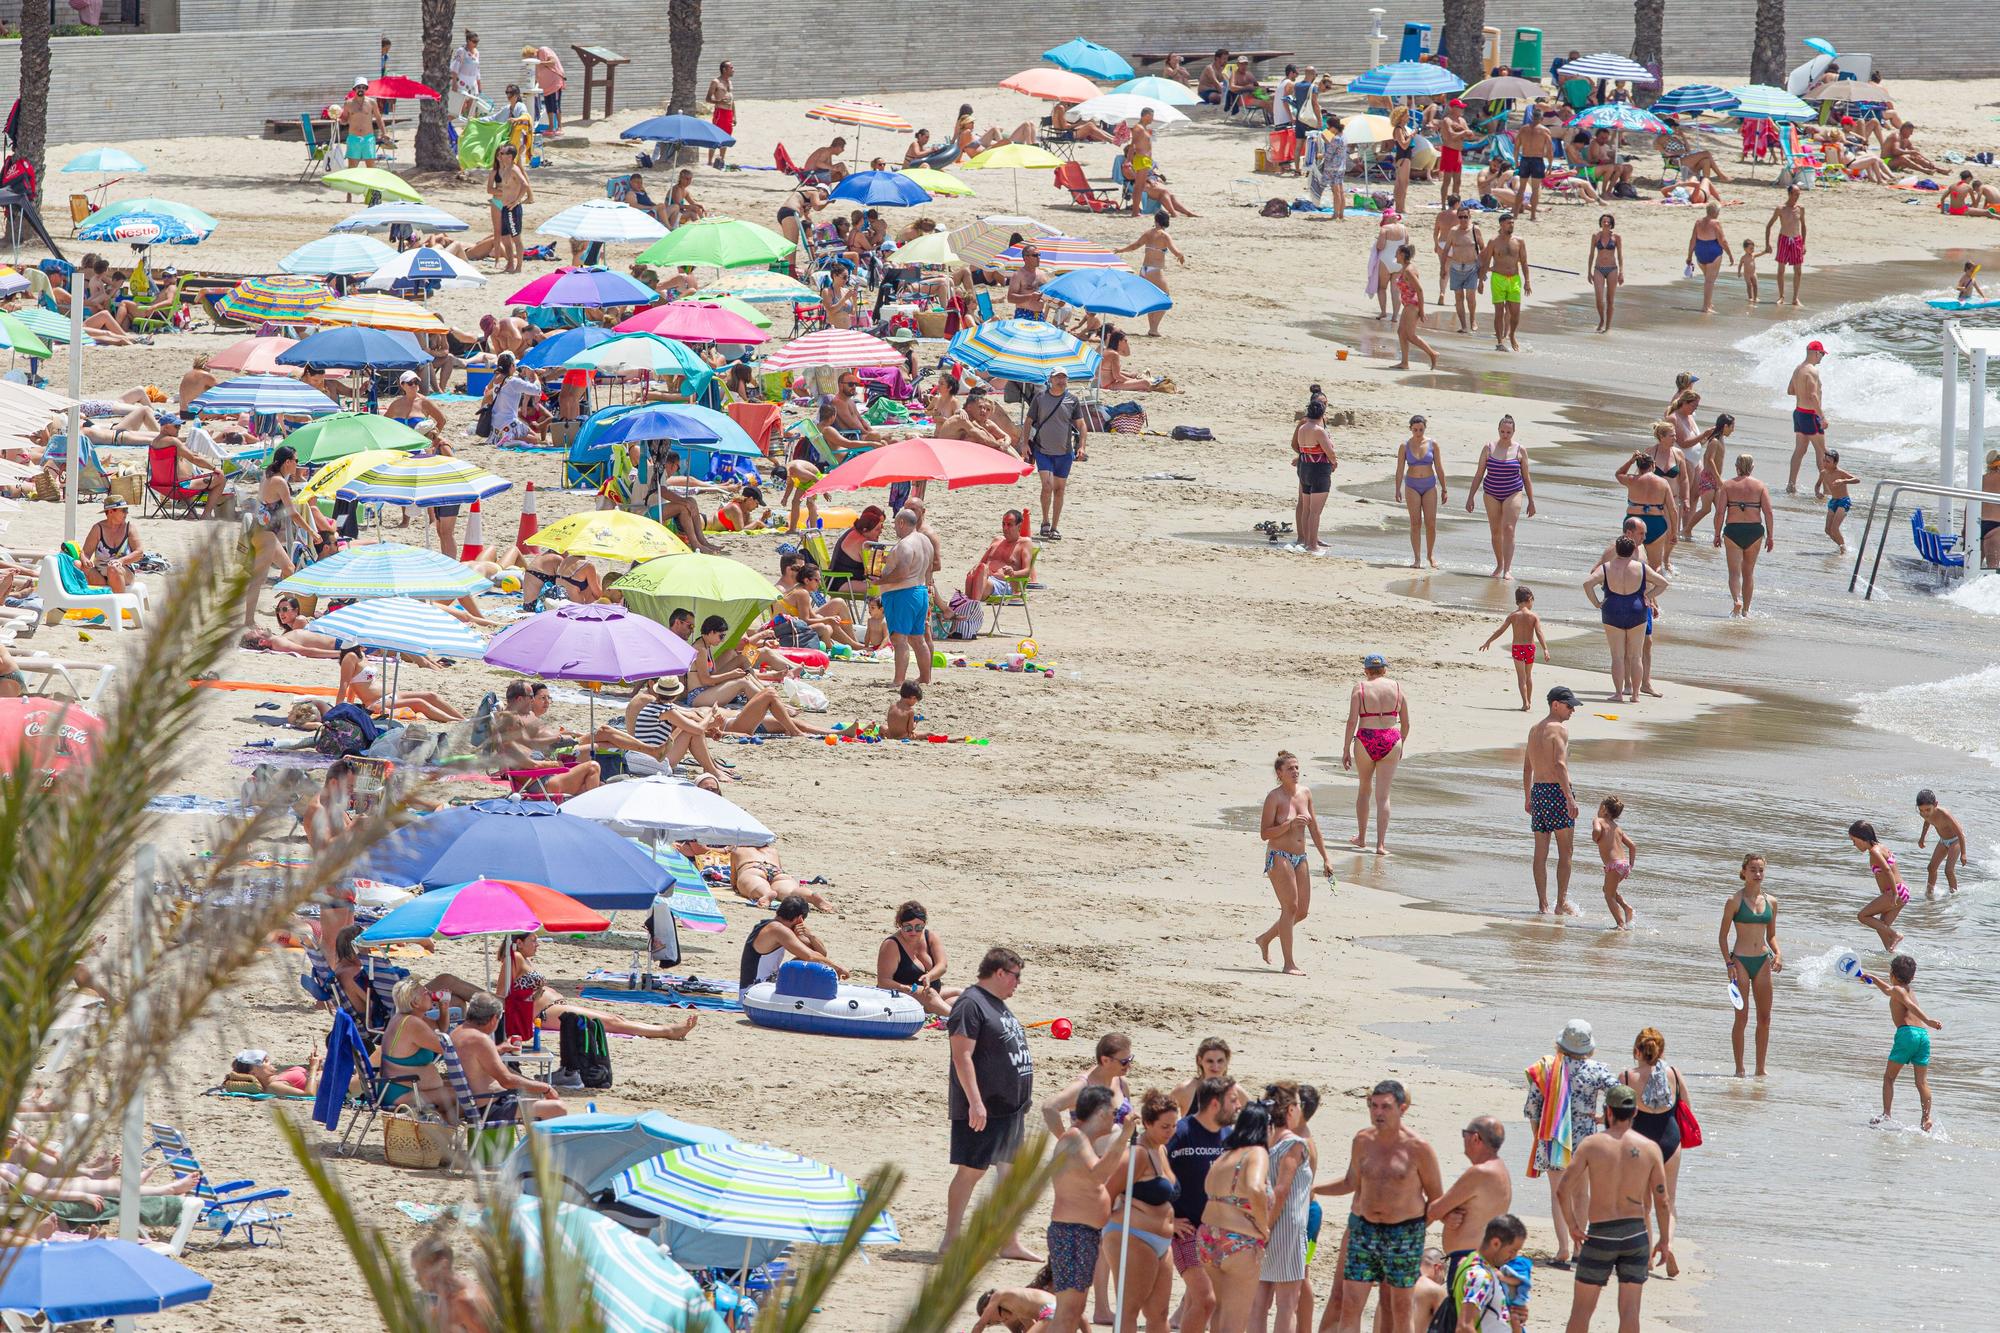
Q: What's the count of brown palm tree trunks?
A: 6